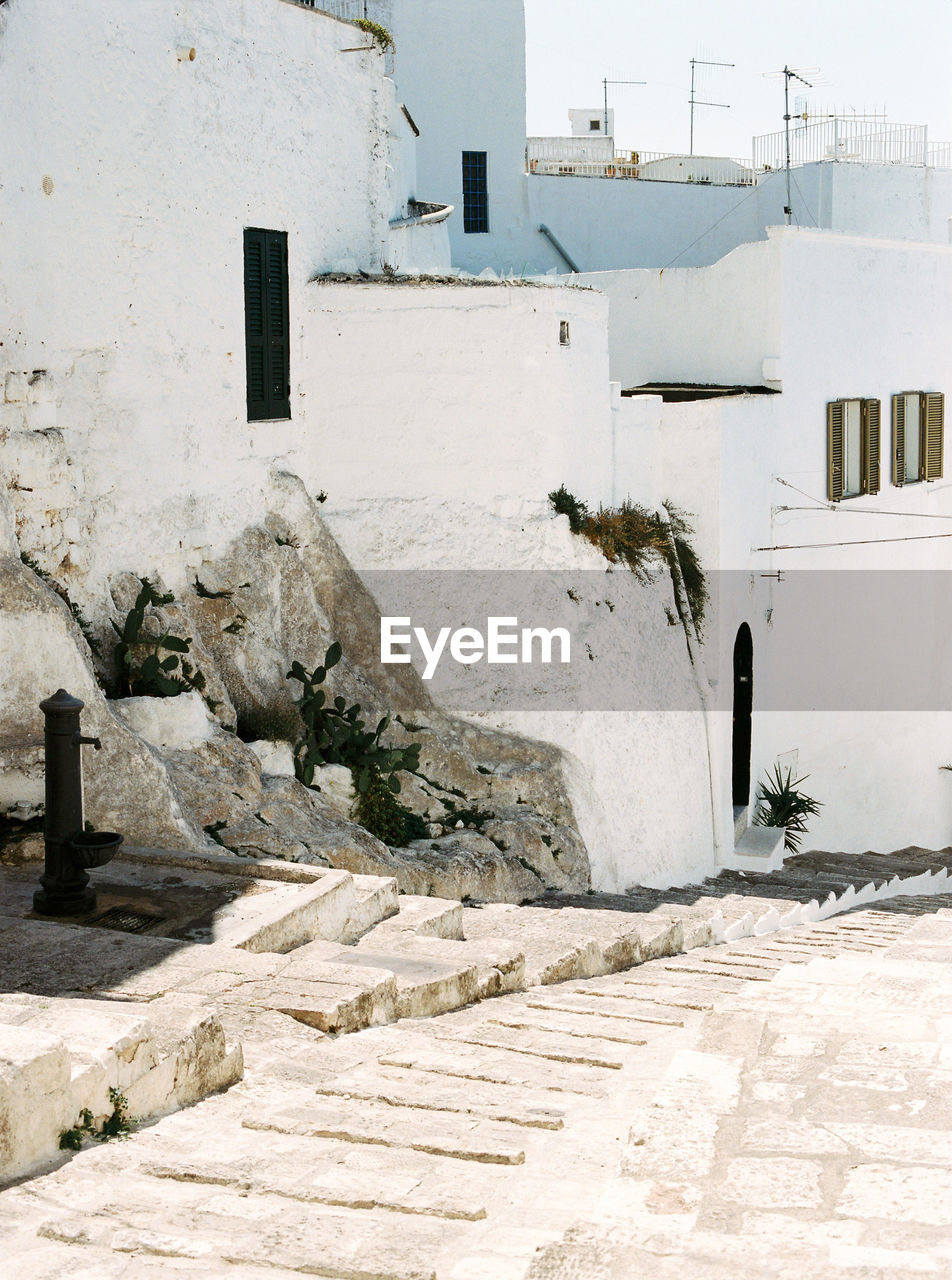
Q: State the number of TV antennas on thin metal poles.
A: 3